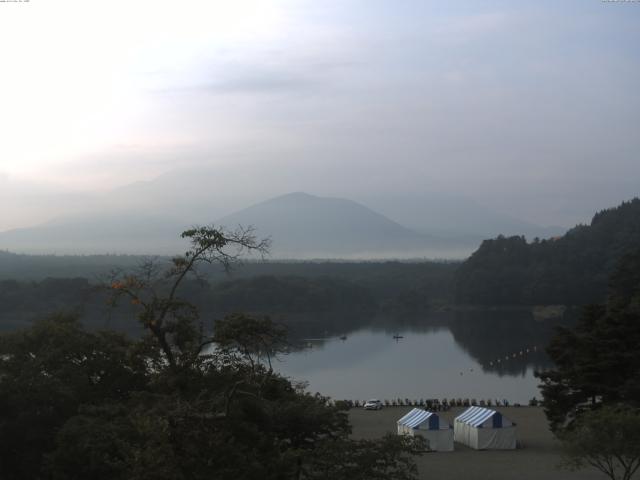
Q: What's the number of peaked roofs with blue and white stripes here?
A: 2